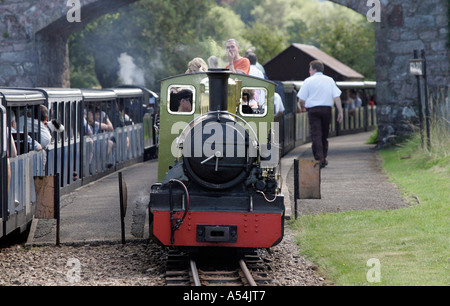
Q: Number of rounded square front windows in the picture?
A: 2